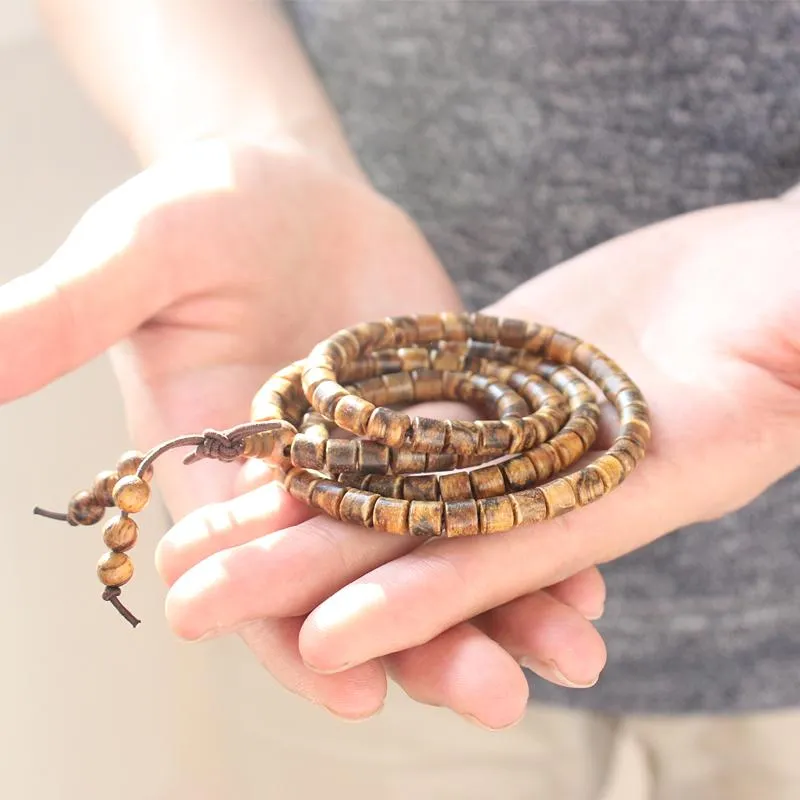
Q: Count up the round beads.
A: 6